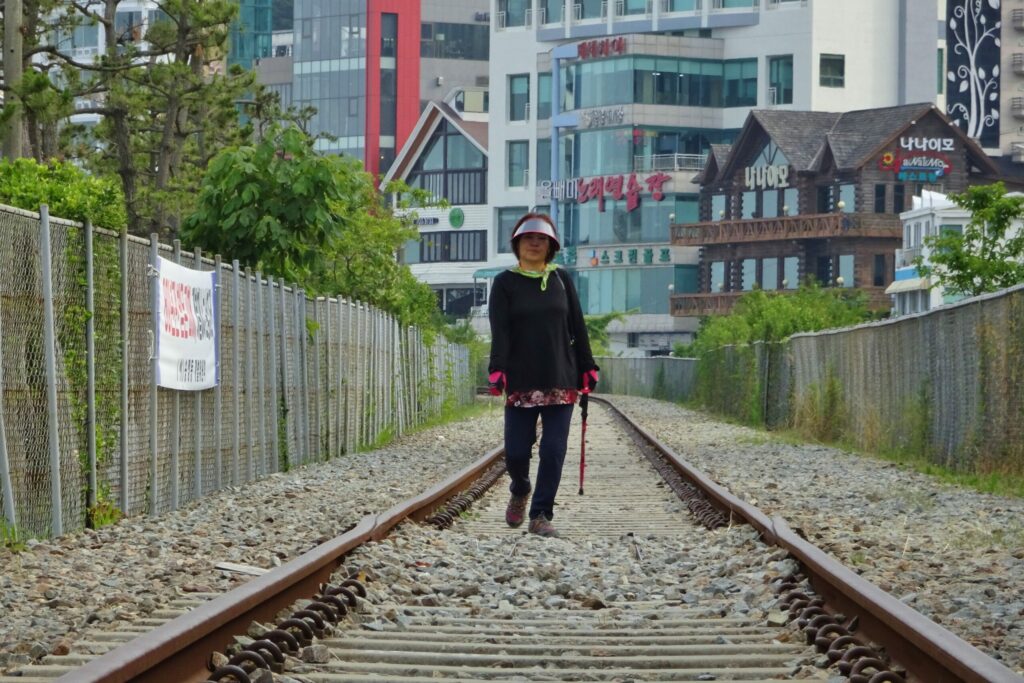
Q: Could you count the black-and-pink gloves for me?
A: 2